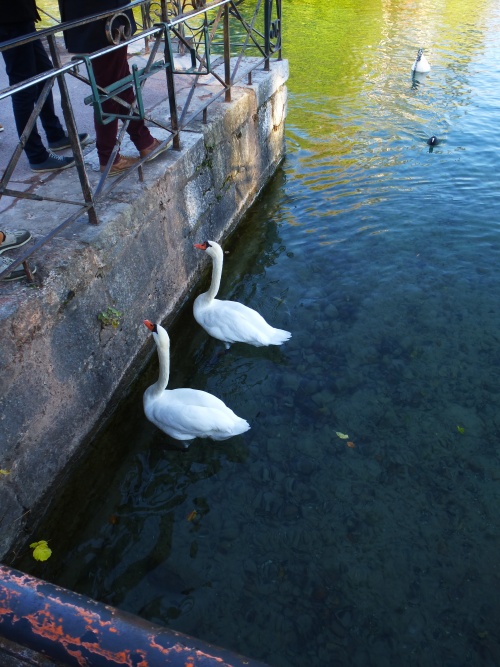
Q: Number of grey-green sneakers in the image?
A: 2